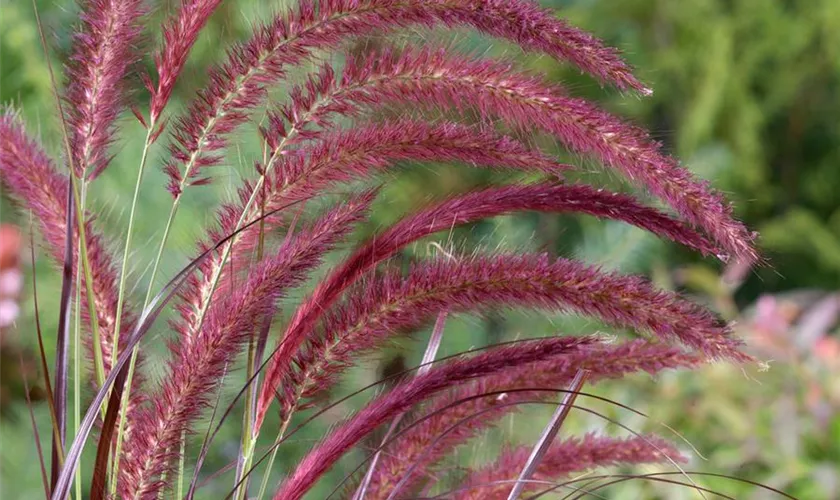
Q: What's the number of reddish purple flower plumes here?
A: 12